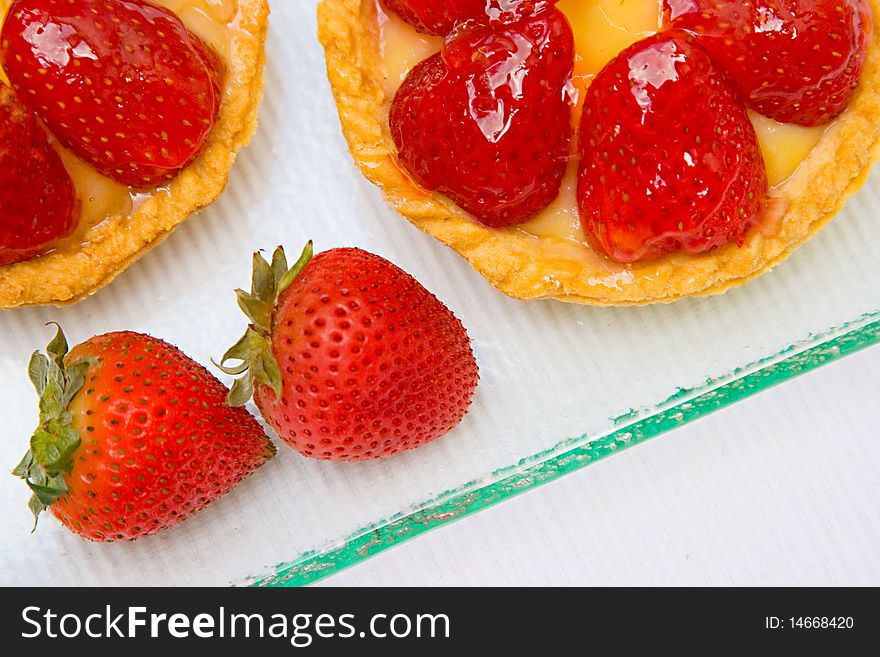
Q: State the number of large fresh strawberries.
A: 2